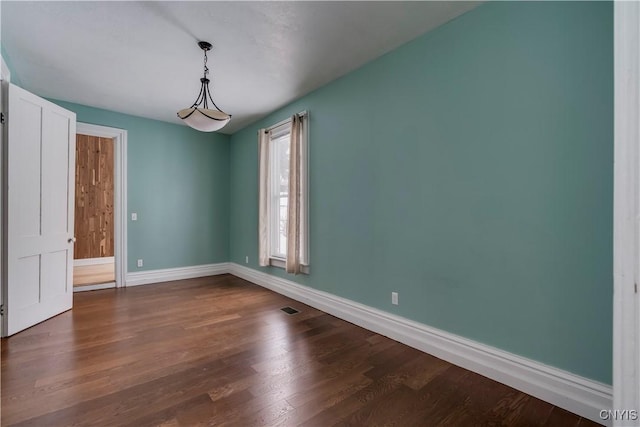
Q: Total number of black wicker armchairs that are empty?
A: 0